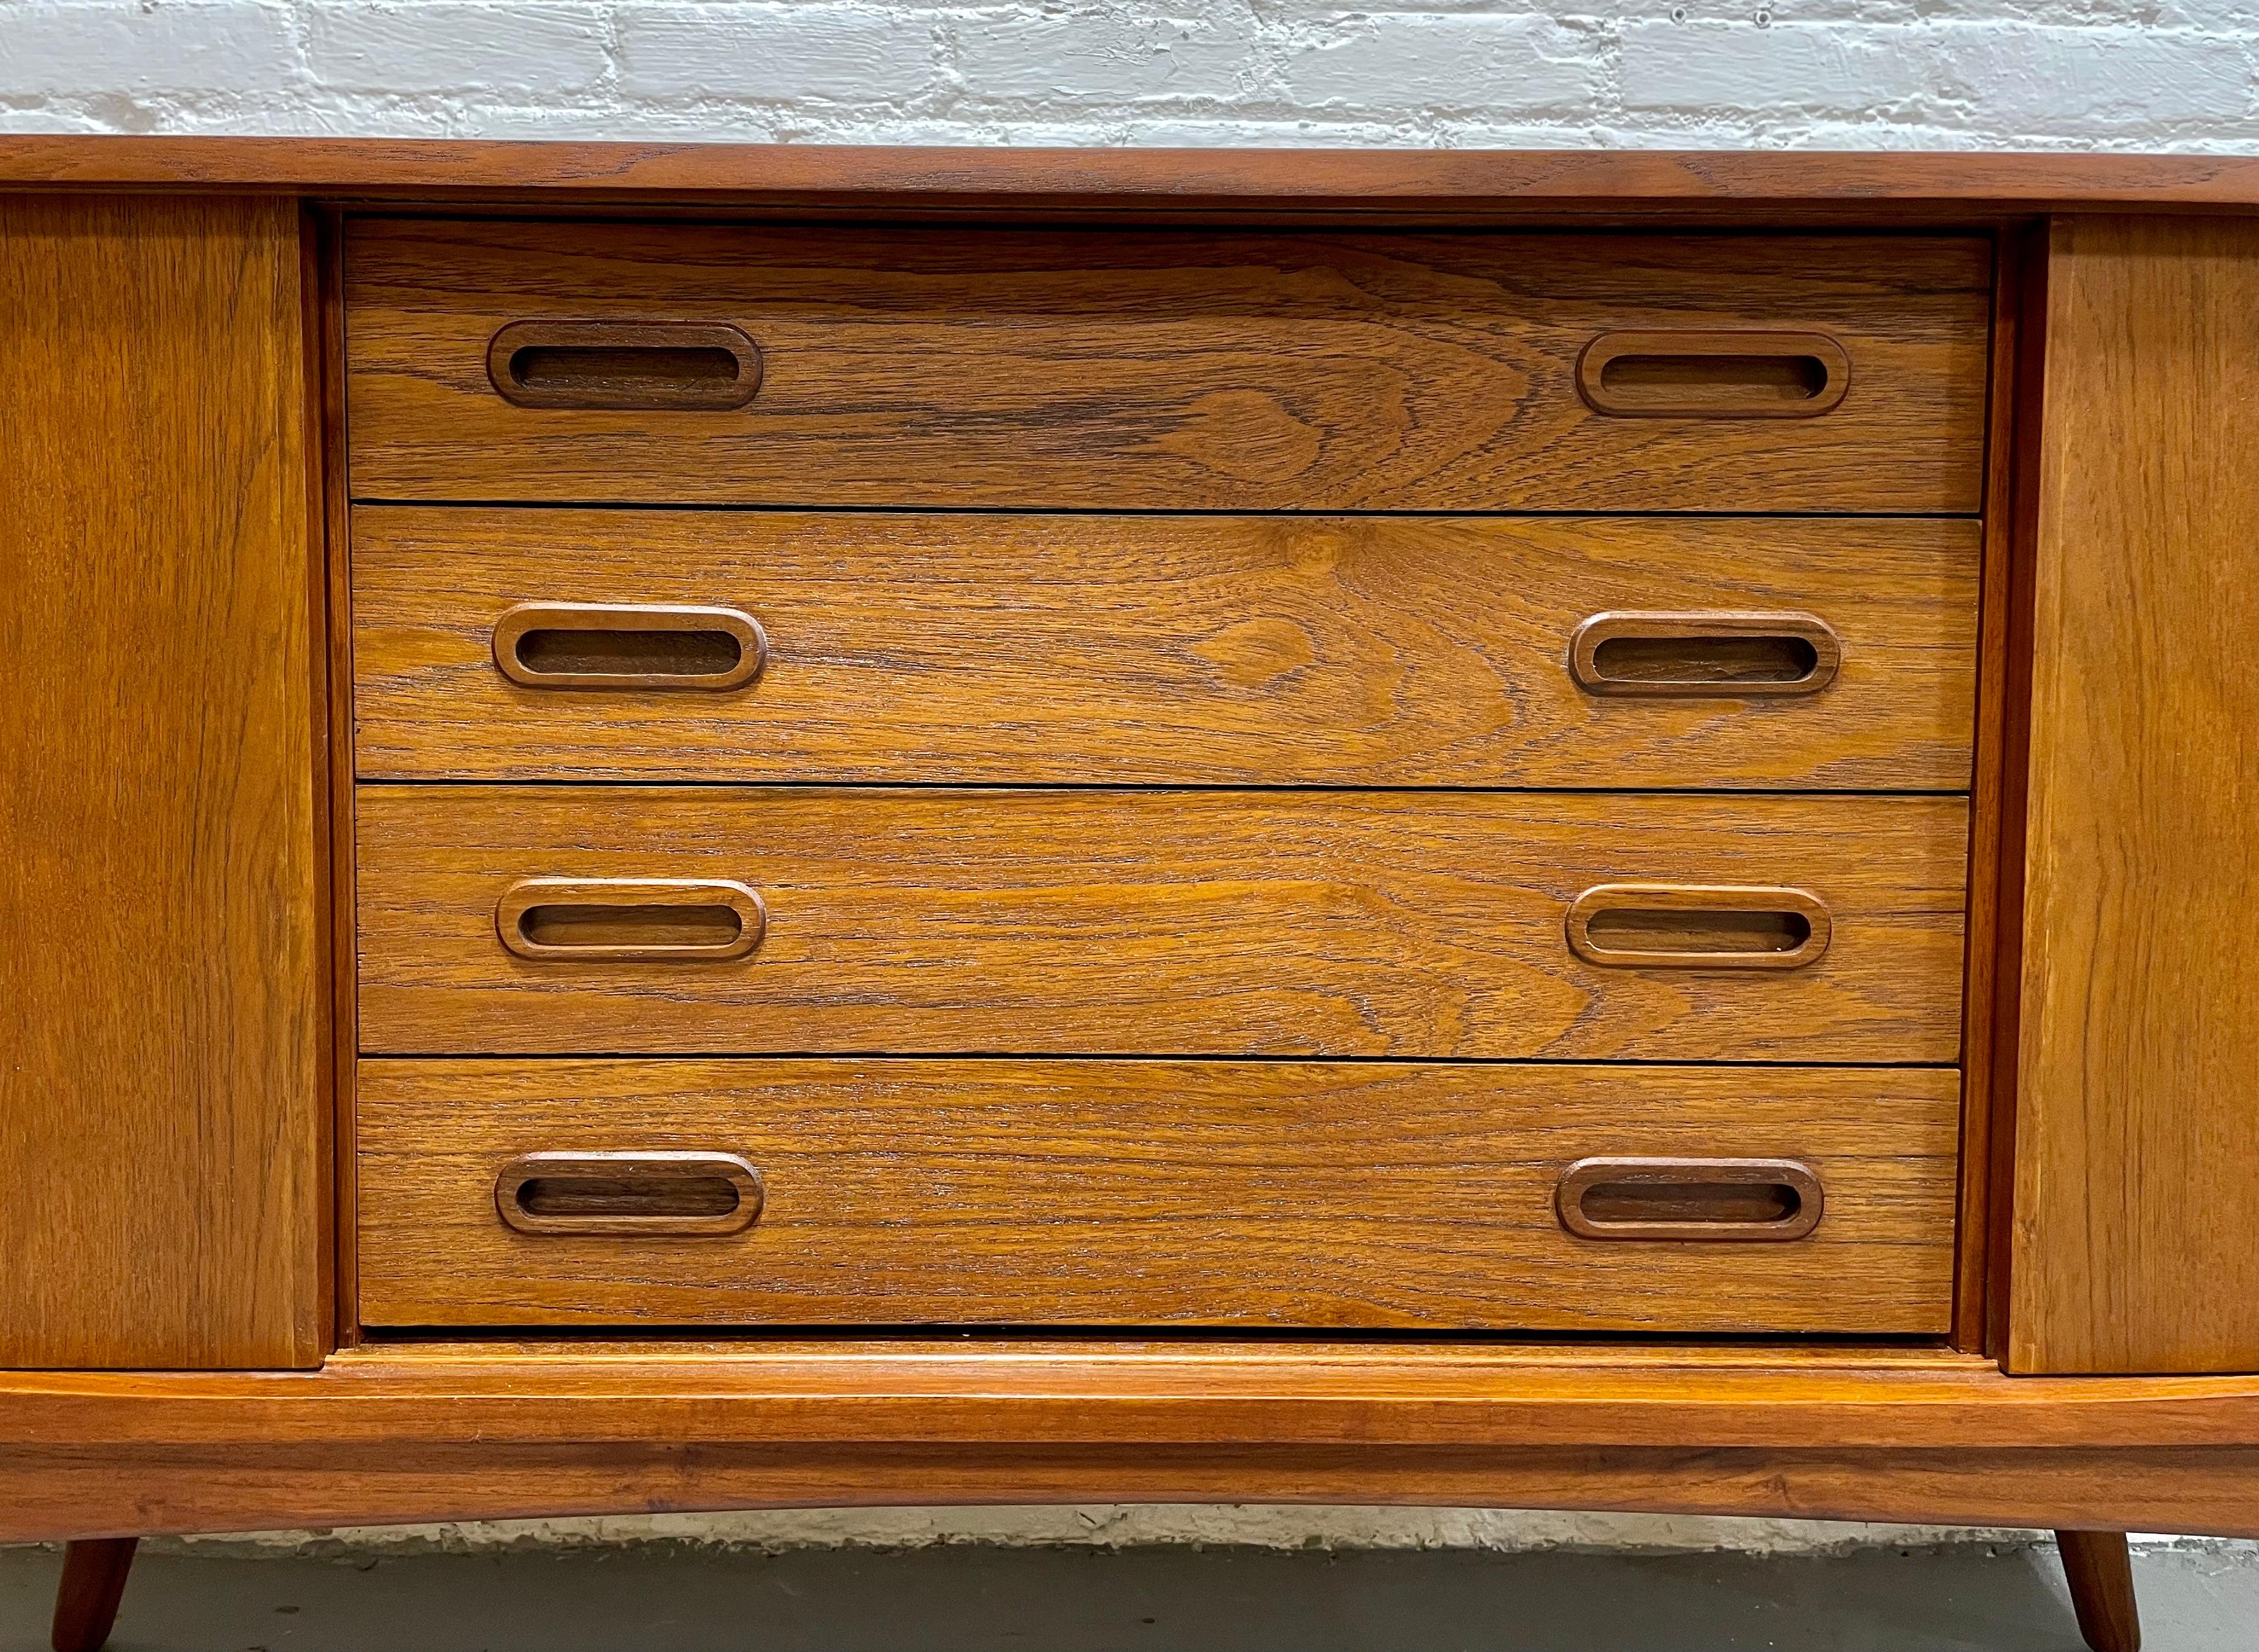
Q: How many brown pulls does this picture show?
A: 8